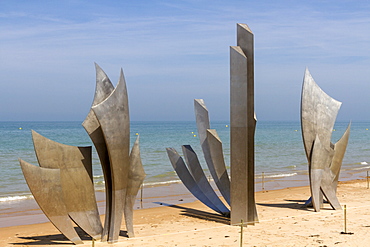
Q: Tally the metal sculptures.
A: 3